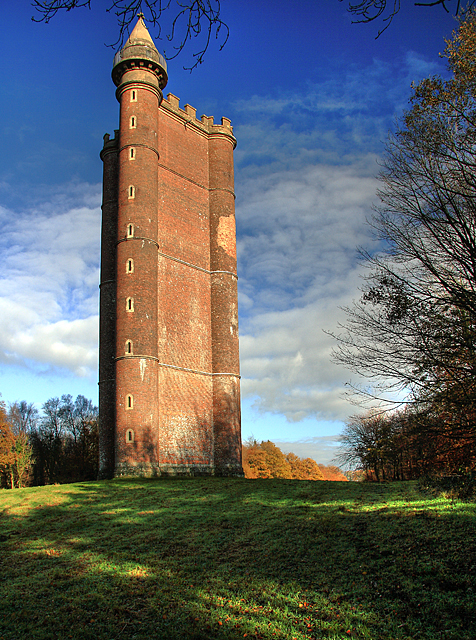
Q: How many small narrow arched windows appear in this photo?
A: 10